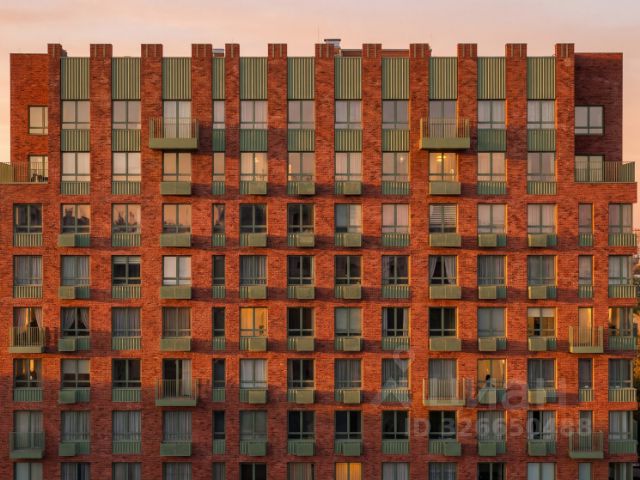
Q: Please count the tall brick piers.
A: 12